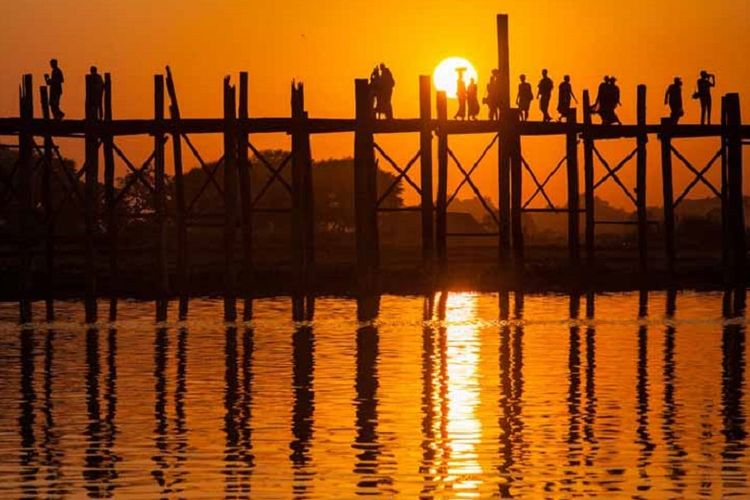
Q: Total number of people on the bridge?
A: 14